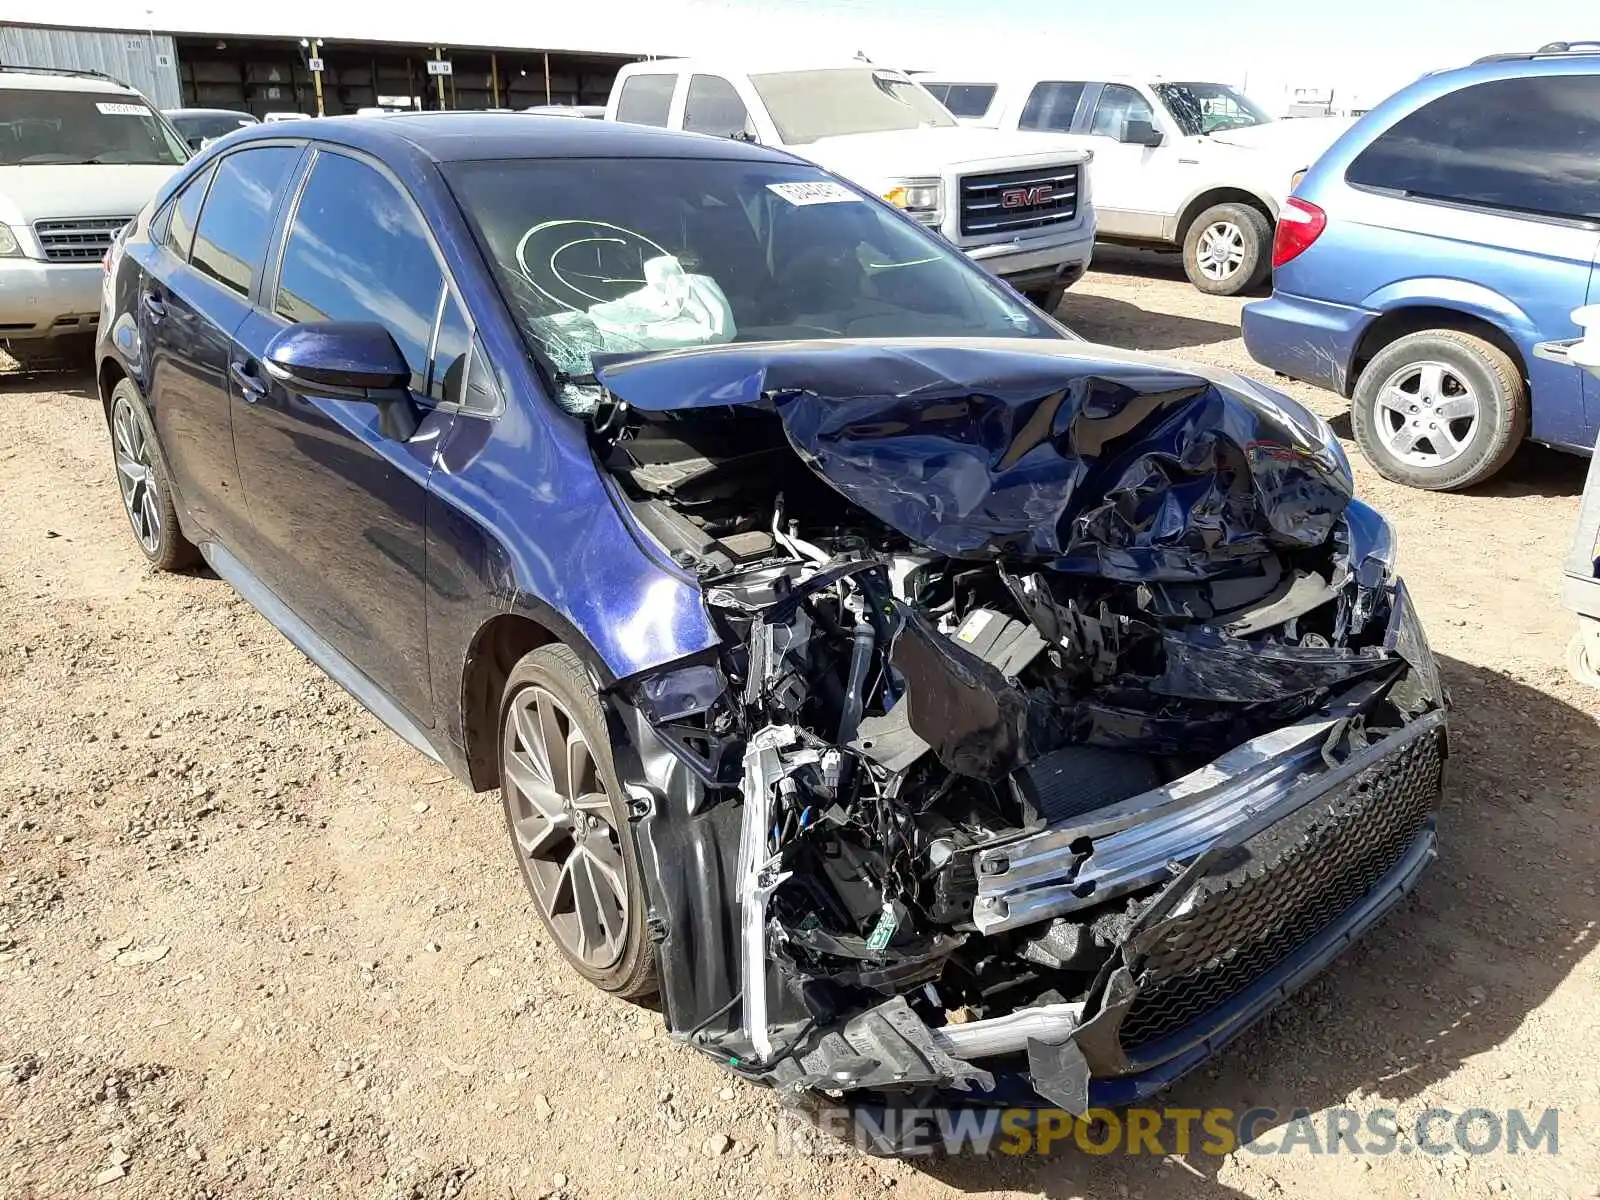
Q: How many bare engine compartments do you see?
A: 1